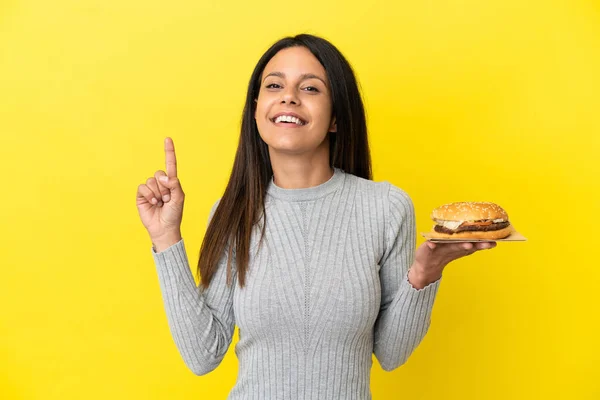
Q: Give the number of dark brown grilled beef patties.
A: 1